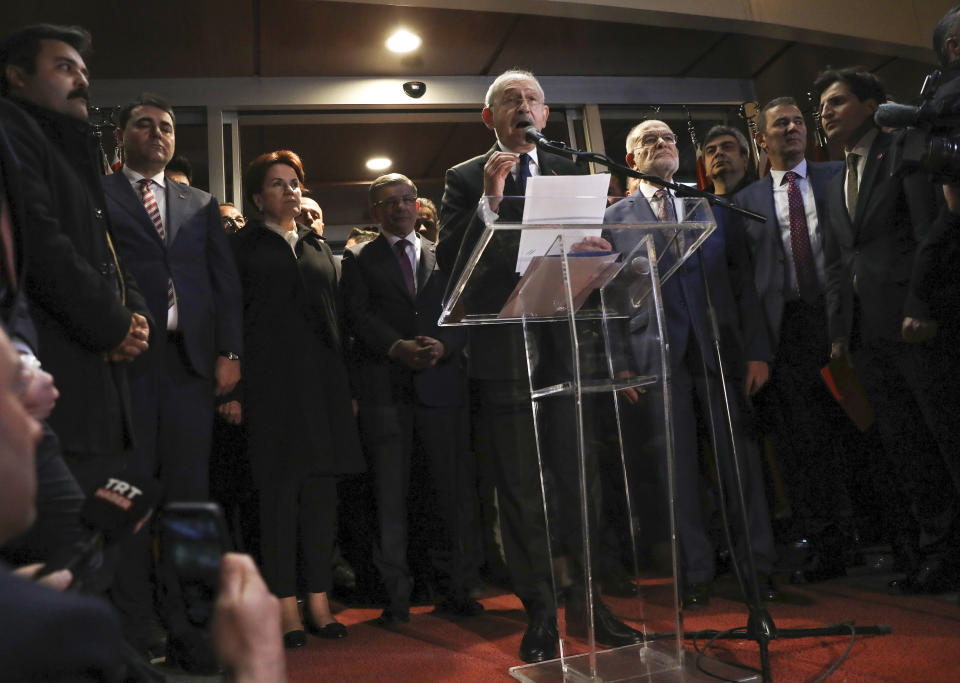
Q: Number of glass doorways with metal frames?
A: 1